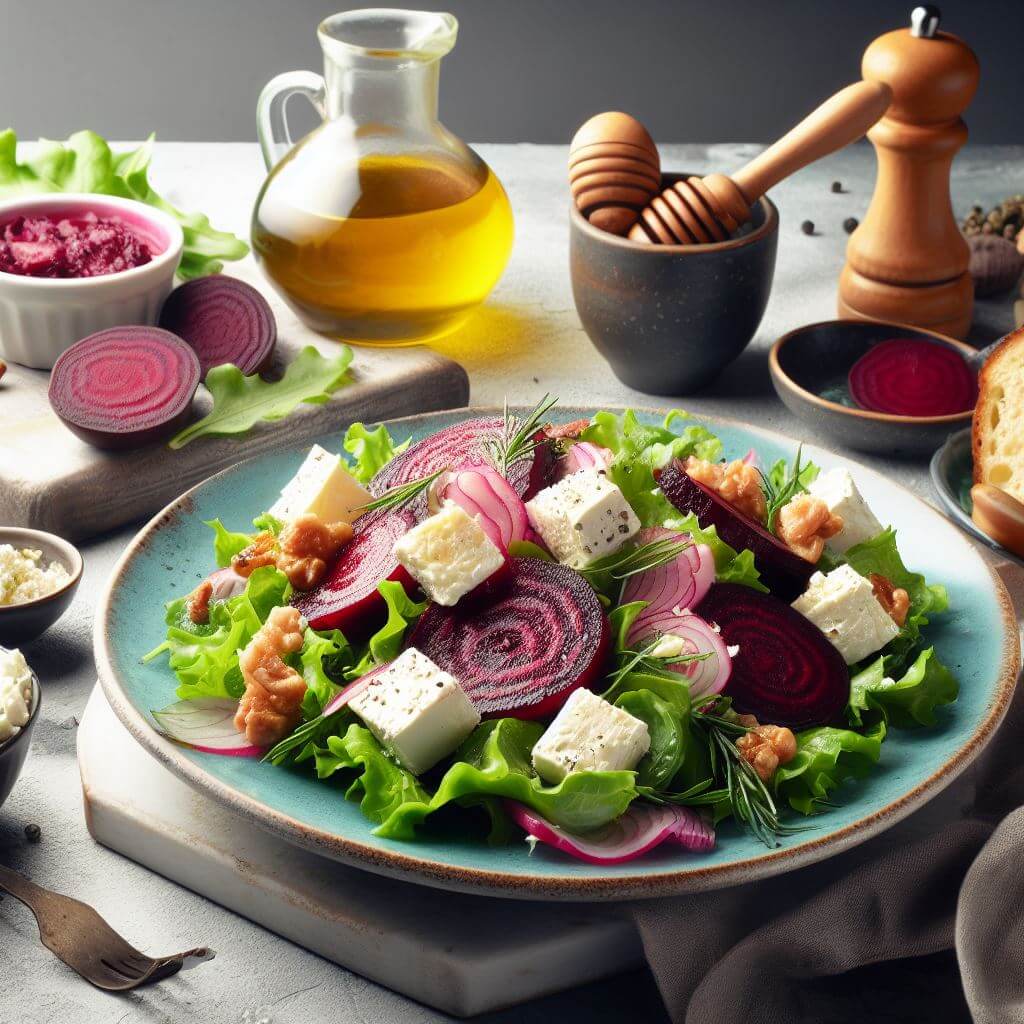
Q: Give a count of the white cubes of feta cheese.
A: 7